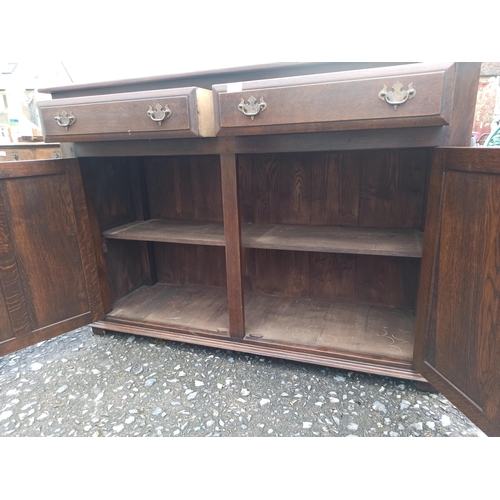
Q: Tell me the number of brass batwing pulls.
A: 4